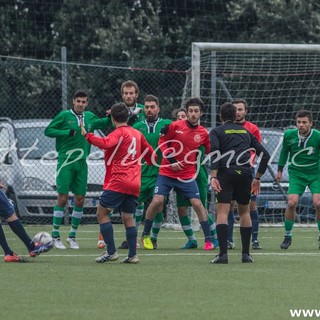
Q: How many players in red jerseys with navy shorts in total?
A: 3